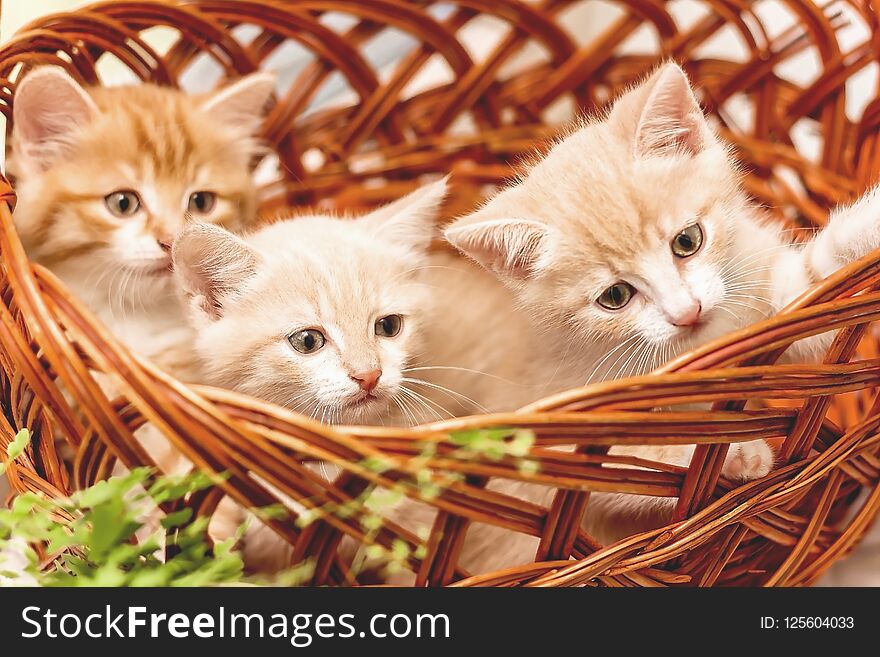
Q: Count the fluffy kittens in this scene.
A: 3